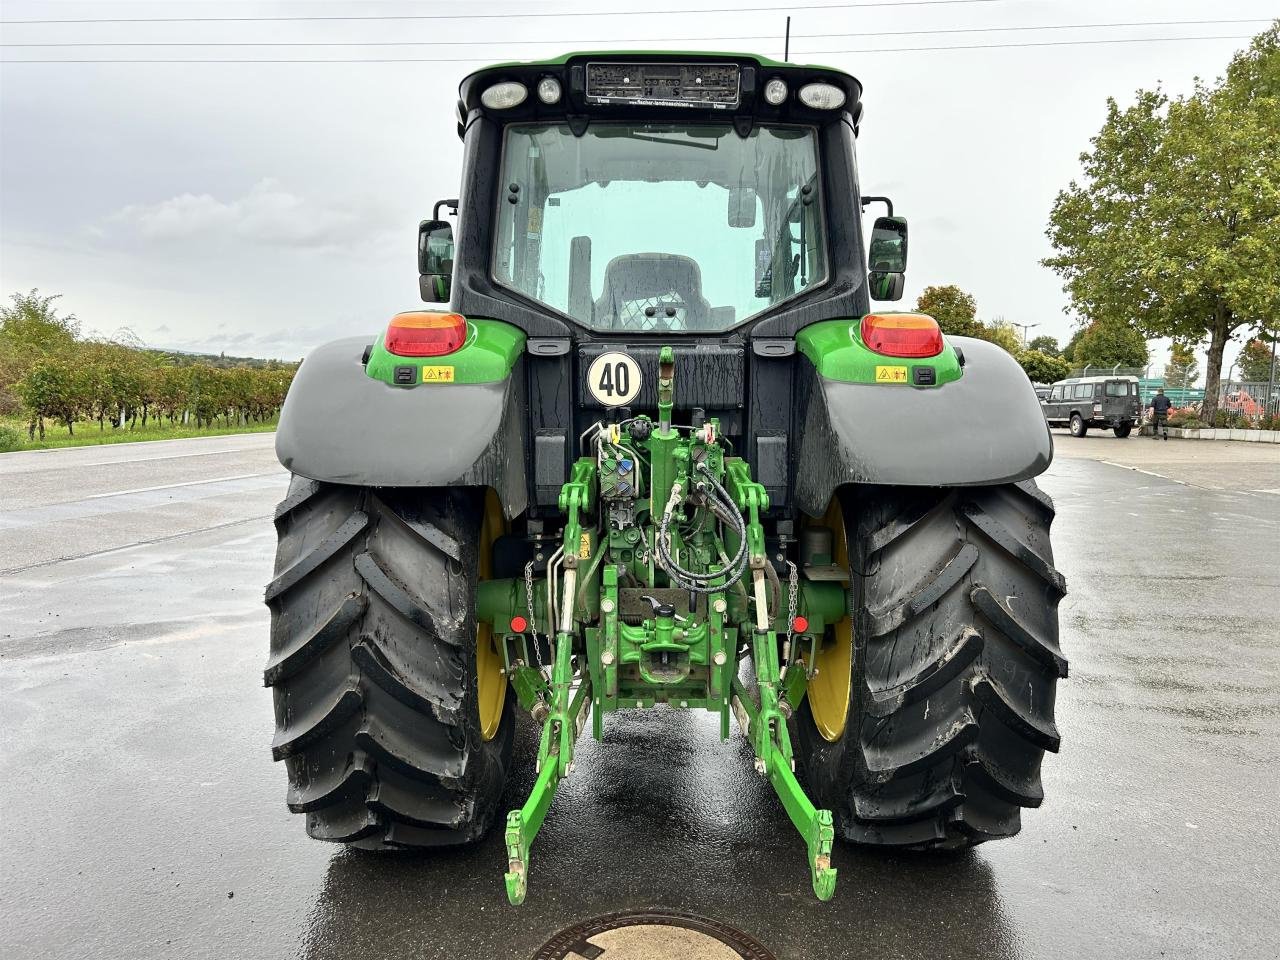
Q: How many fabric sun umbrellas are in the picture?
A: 0